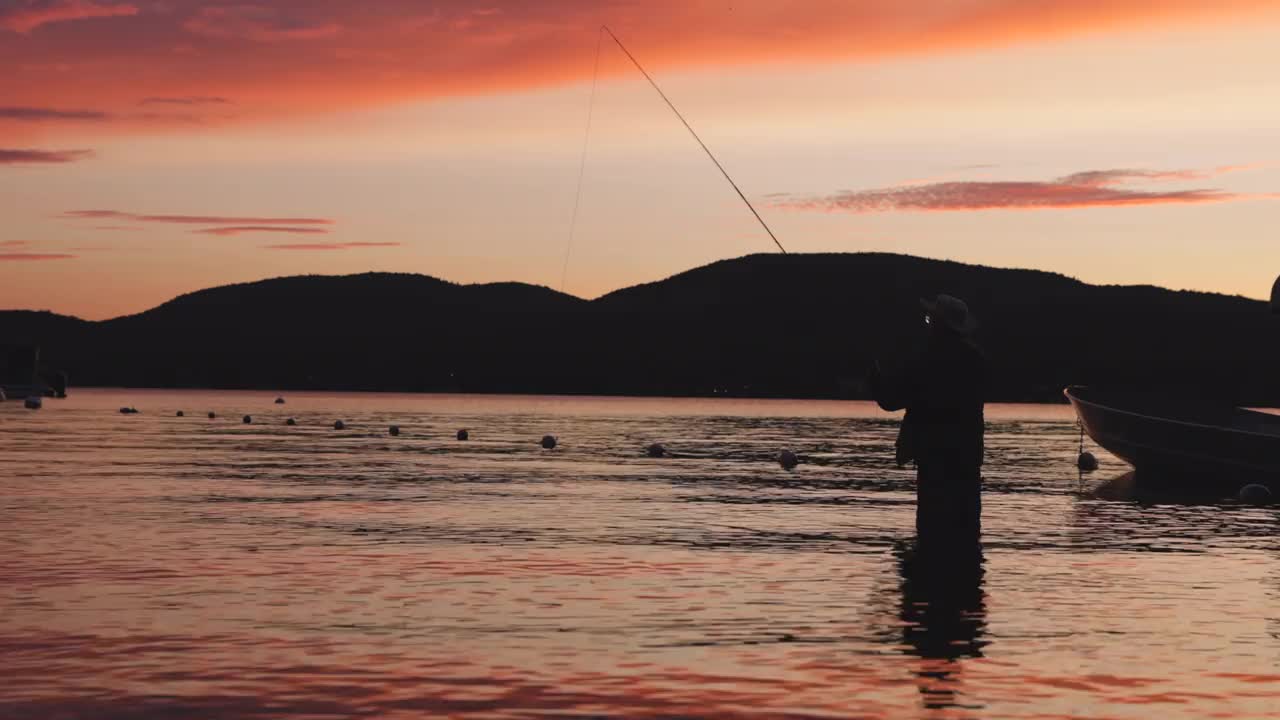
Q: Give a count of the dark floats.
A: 15